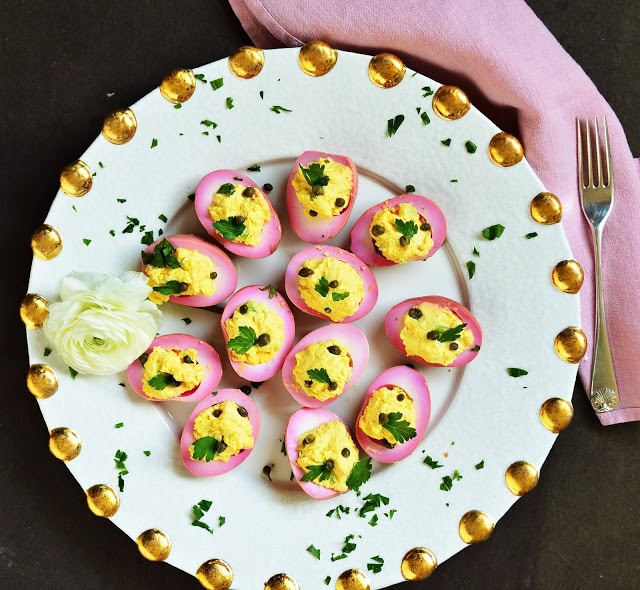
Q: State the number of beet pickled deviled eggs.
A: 12